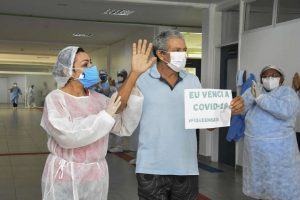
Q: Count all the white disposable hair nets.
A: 2